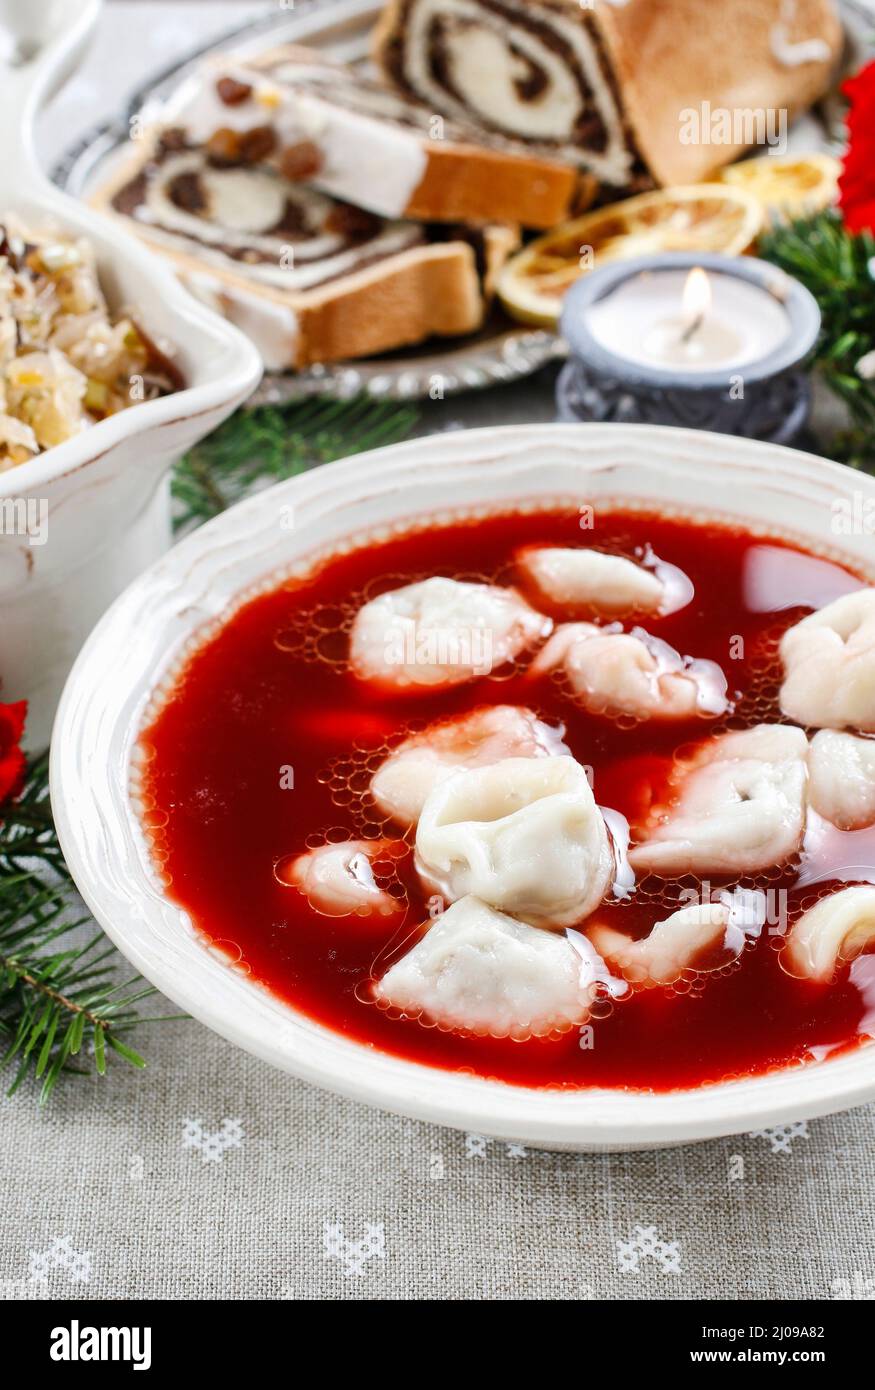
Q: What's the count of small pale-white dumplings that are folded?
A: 12